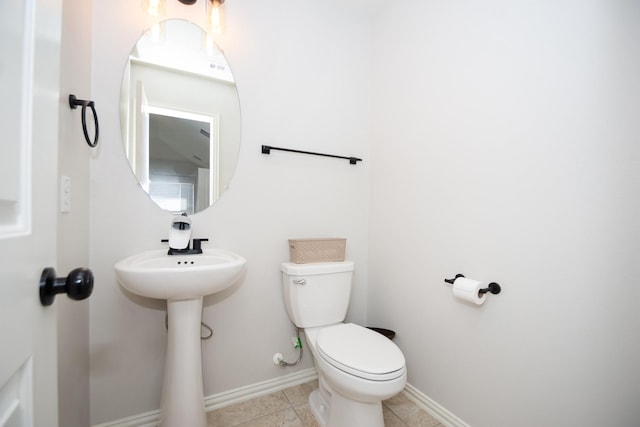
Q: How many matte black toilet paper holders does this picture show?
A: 1